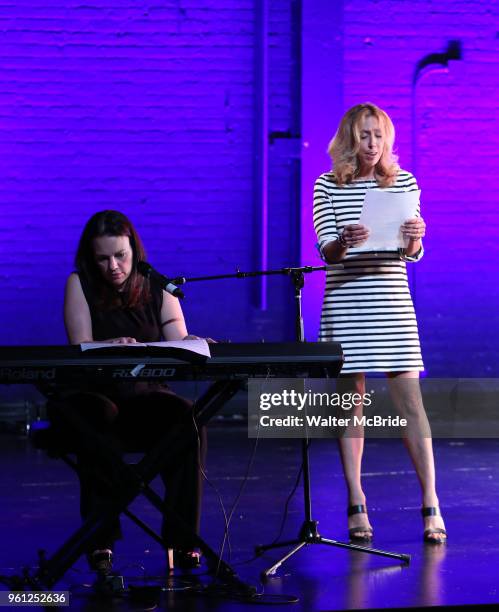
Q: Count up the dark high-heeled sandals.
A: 2